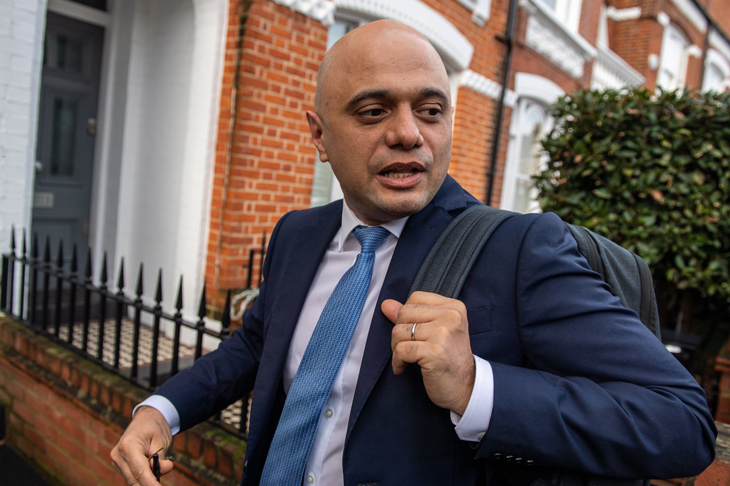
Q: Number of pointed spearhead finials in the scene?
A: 15